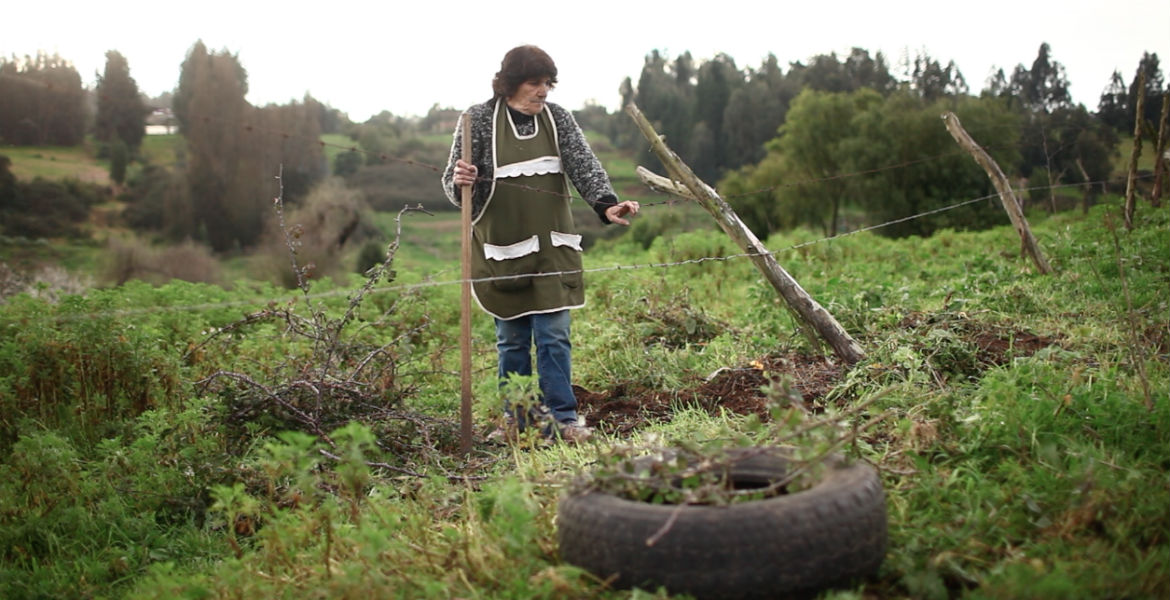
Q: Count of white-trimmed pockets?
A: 2